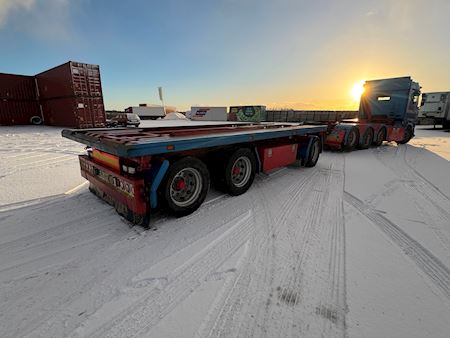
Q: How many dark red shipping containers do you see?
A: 4